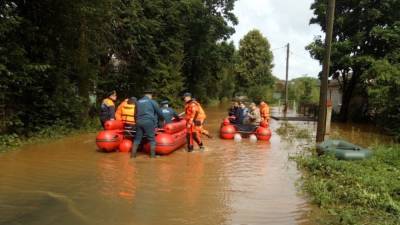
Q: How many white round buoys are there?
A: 2